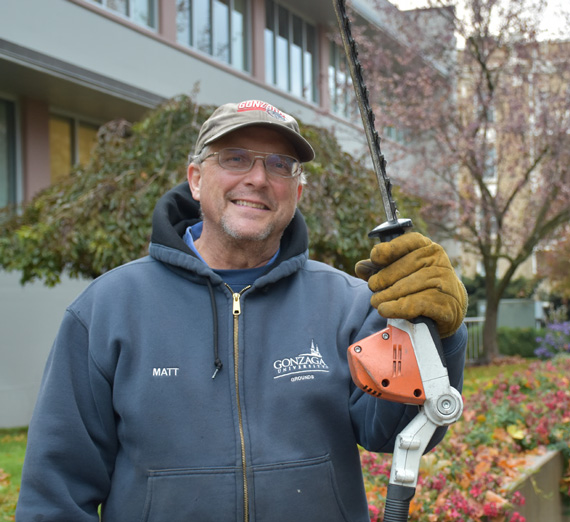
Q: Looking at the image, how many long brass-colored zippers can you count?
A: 1